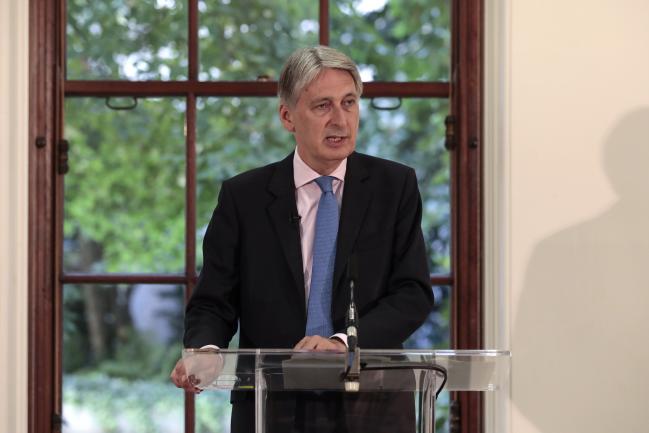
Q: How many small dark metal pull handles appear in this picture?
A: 2